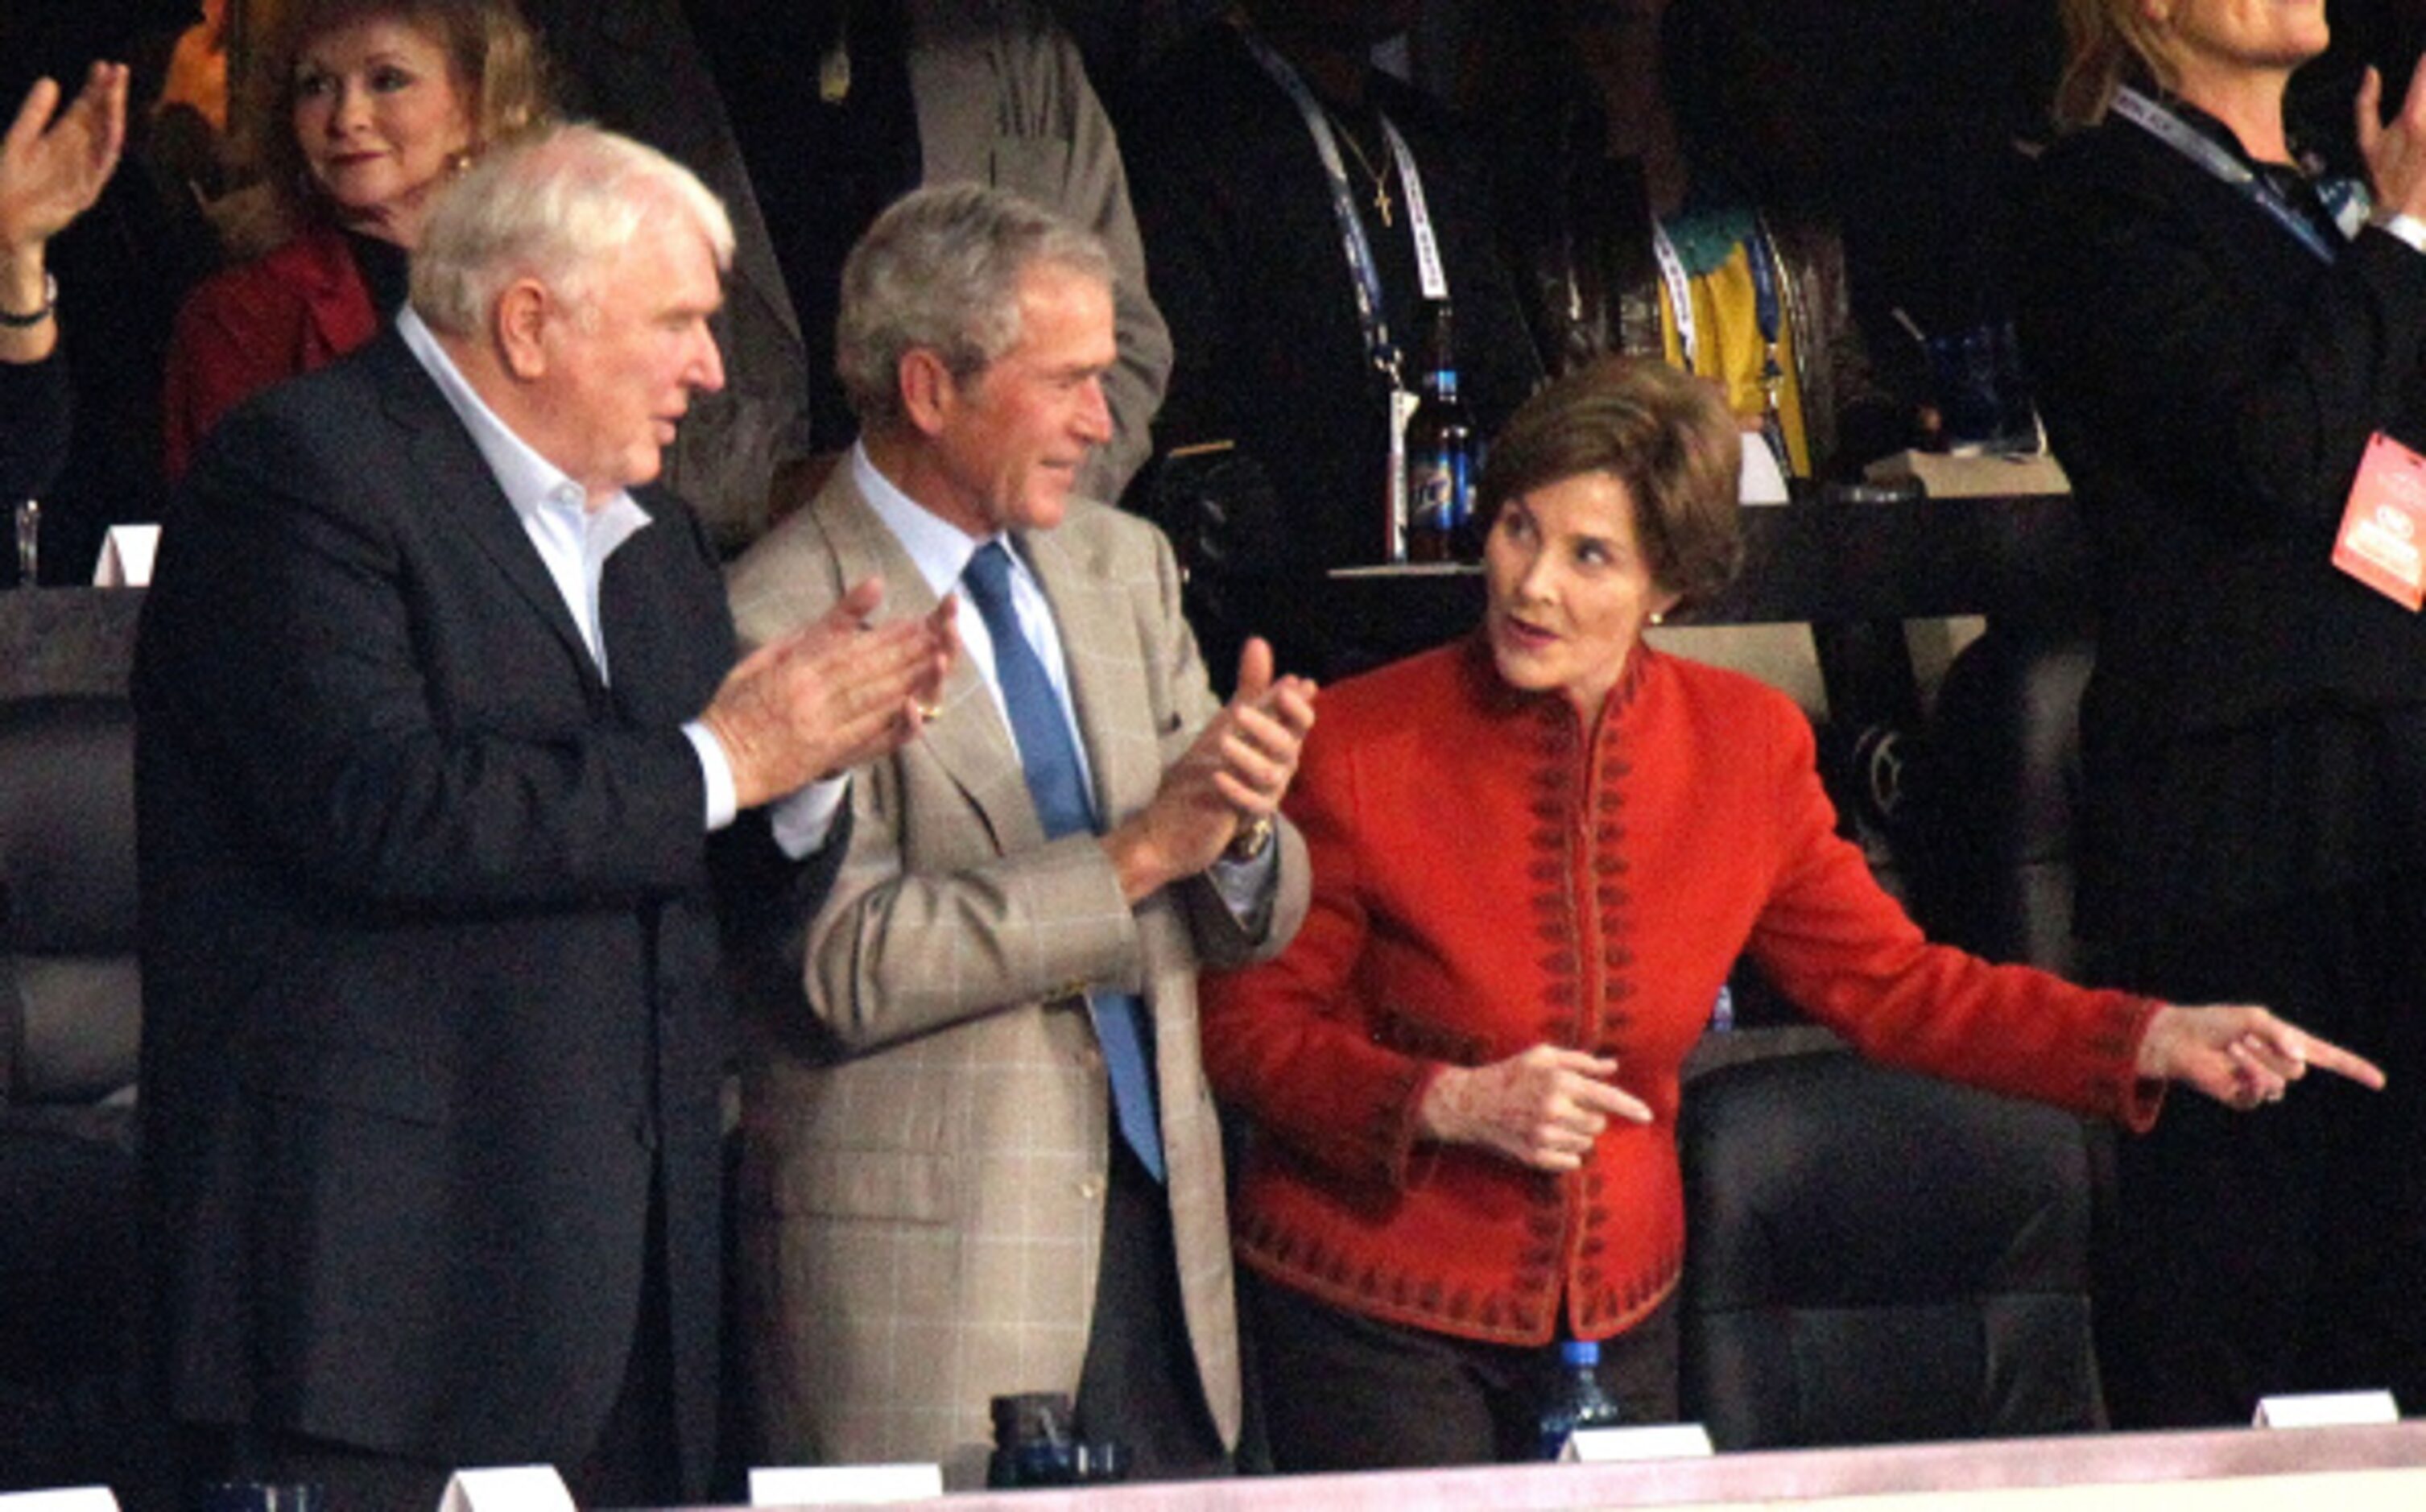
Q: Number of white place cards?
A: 7